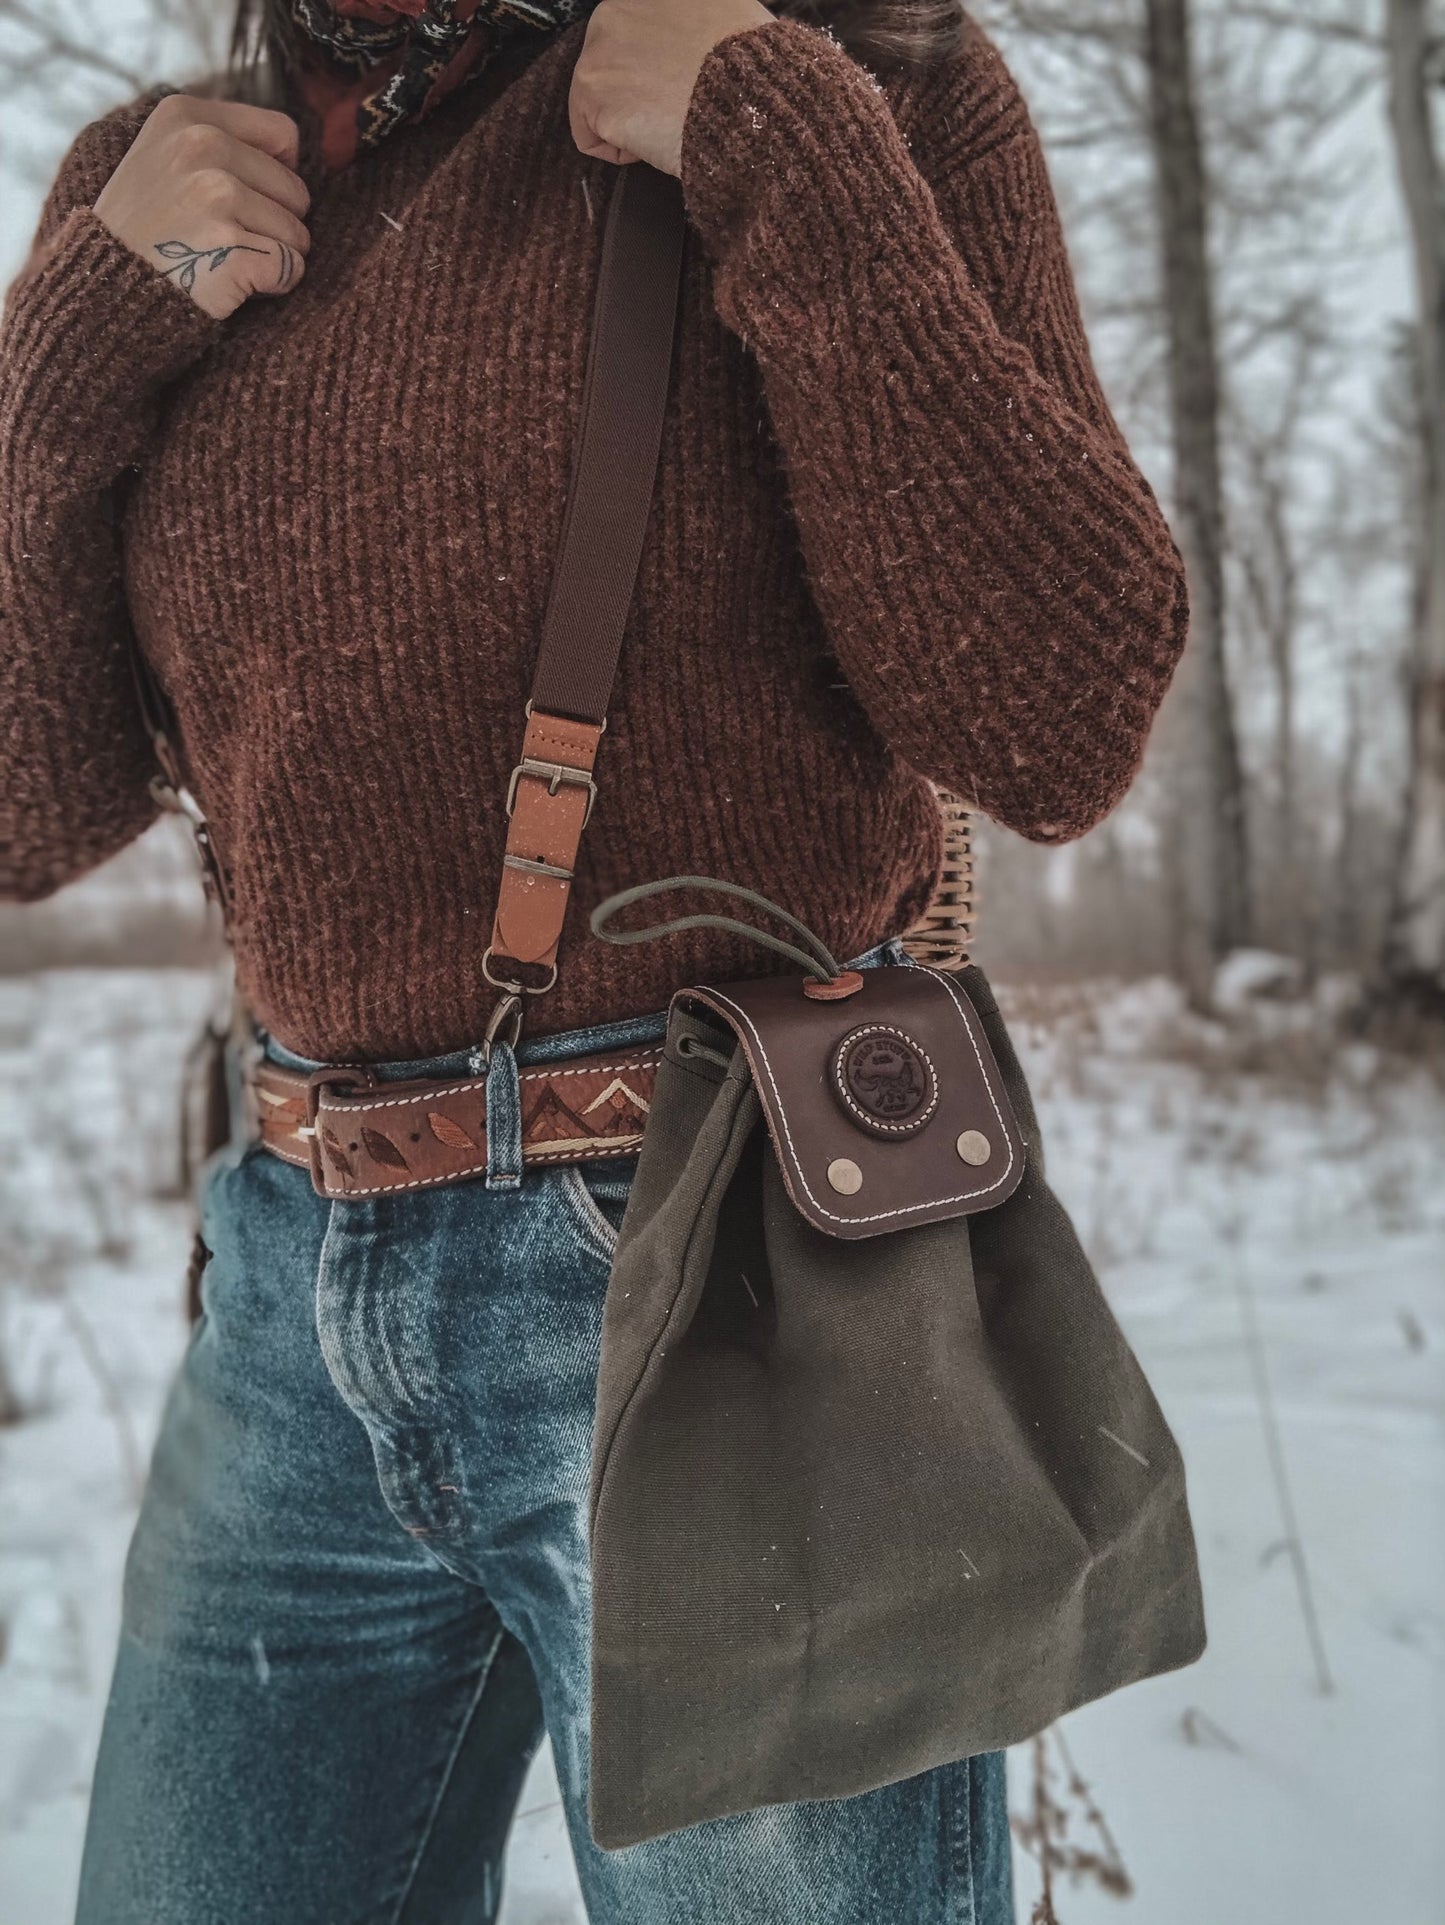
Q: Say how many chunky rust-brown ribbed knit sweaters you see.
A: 1